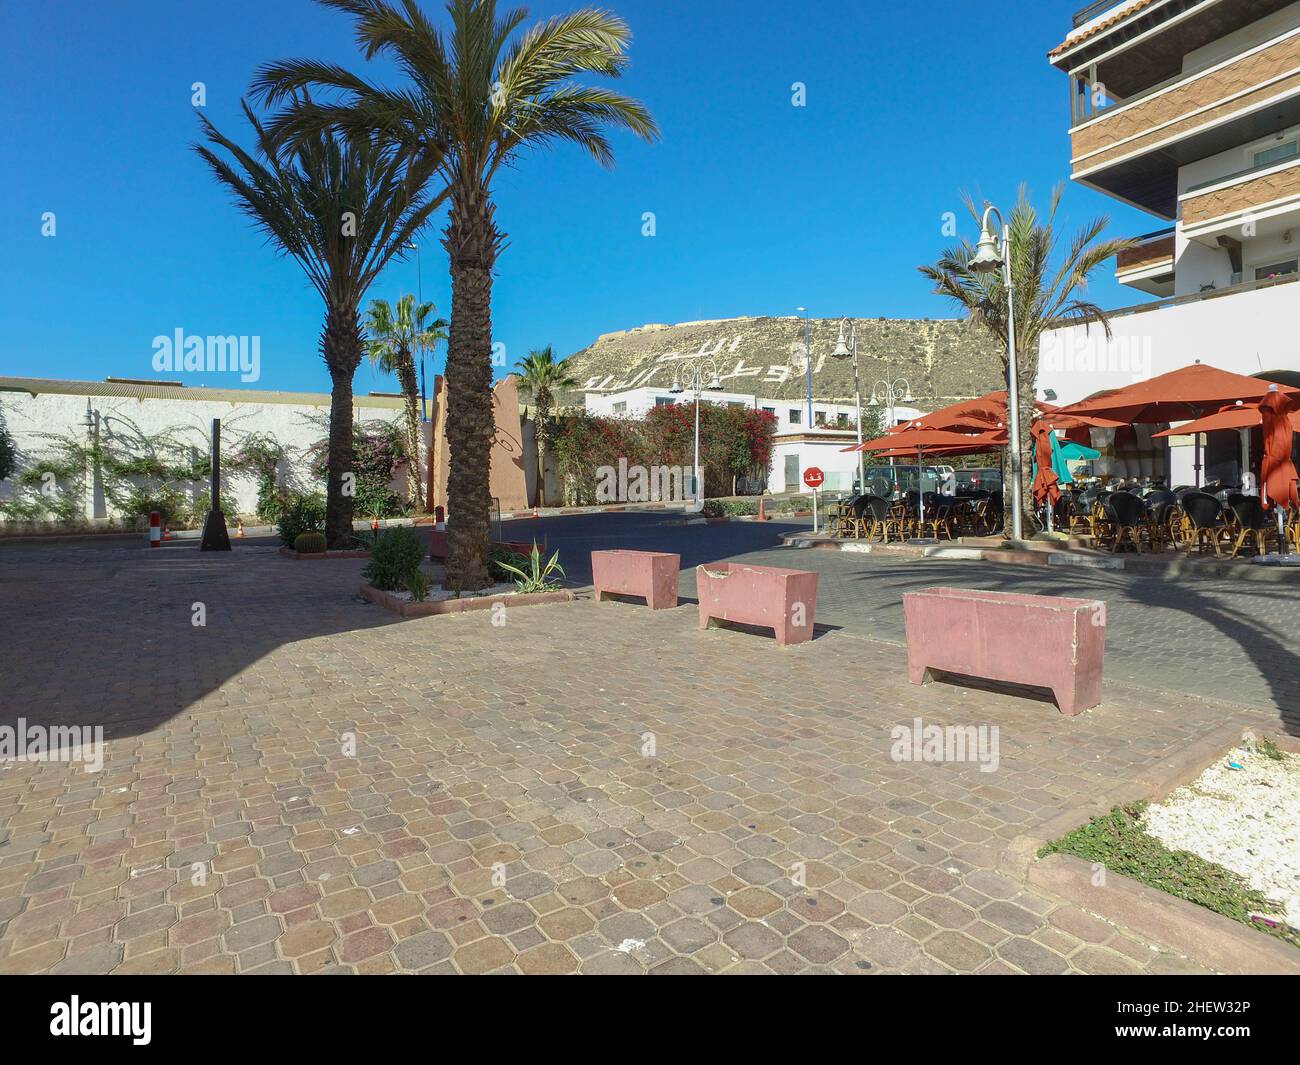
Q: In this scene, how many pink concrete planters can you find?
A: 3